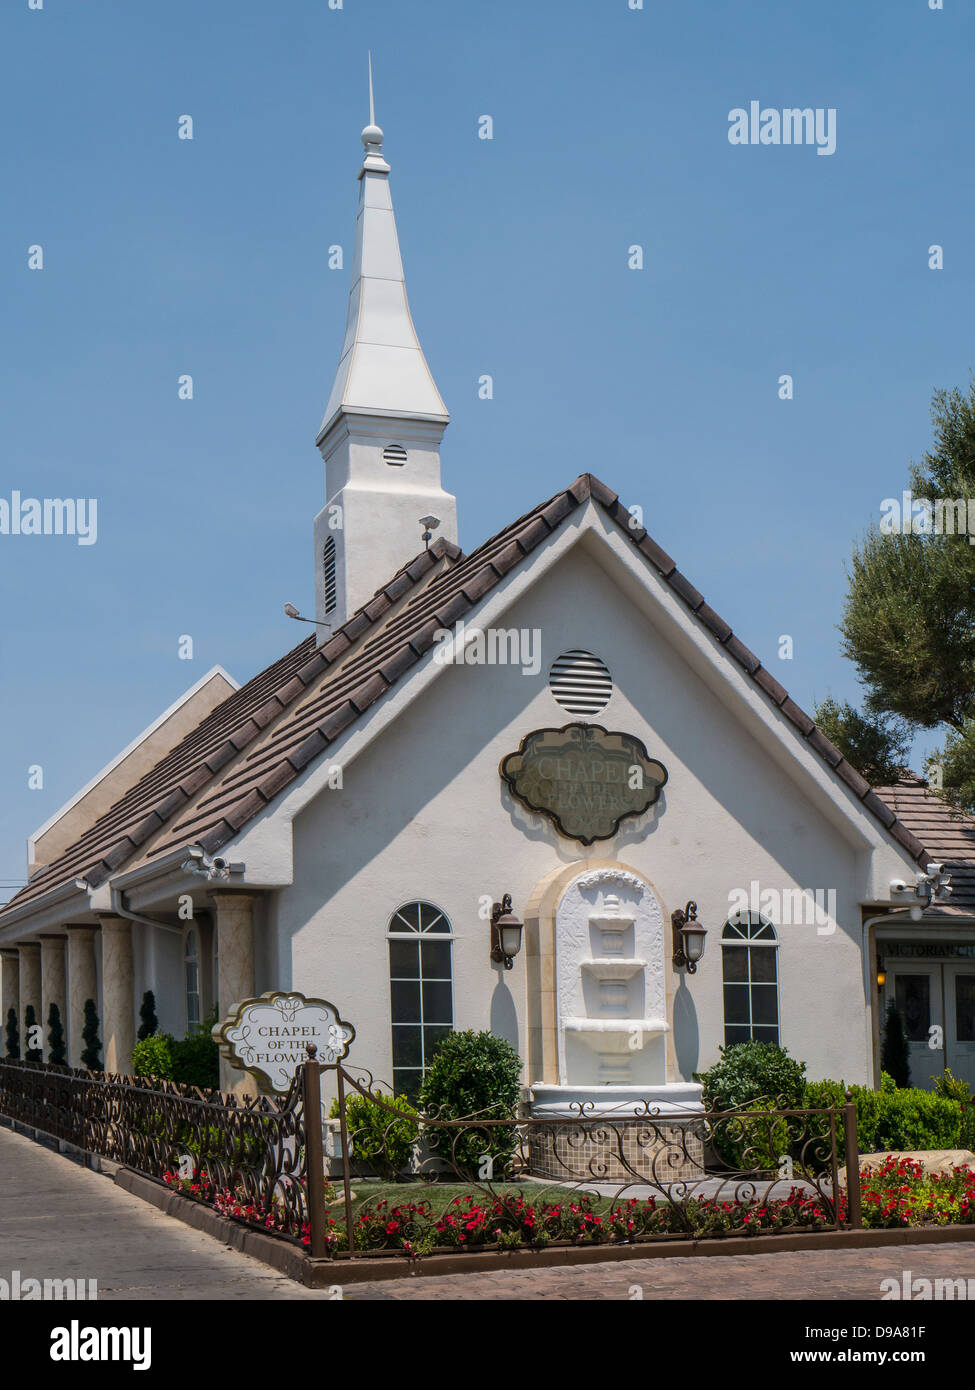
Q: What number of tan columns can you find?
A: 6